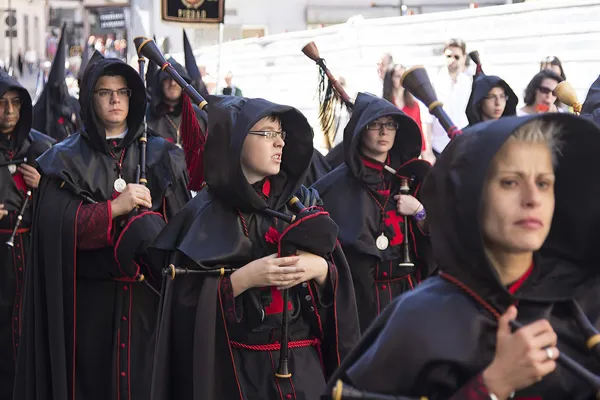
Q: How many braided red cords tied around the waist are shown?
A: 1